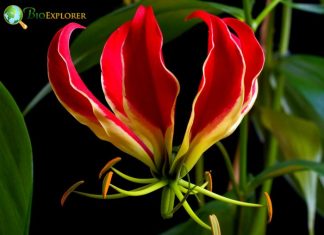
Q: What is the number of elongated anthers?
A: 6